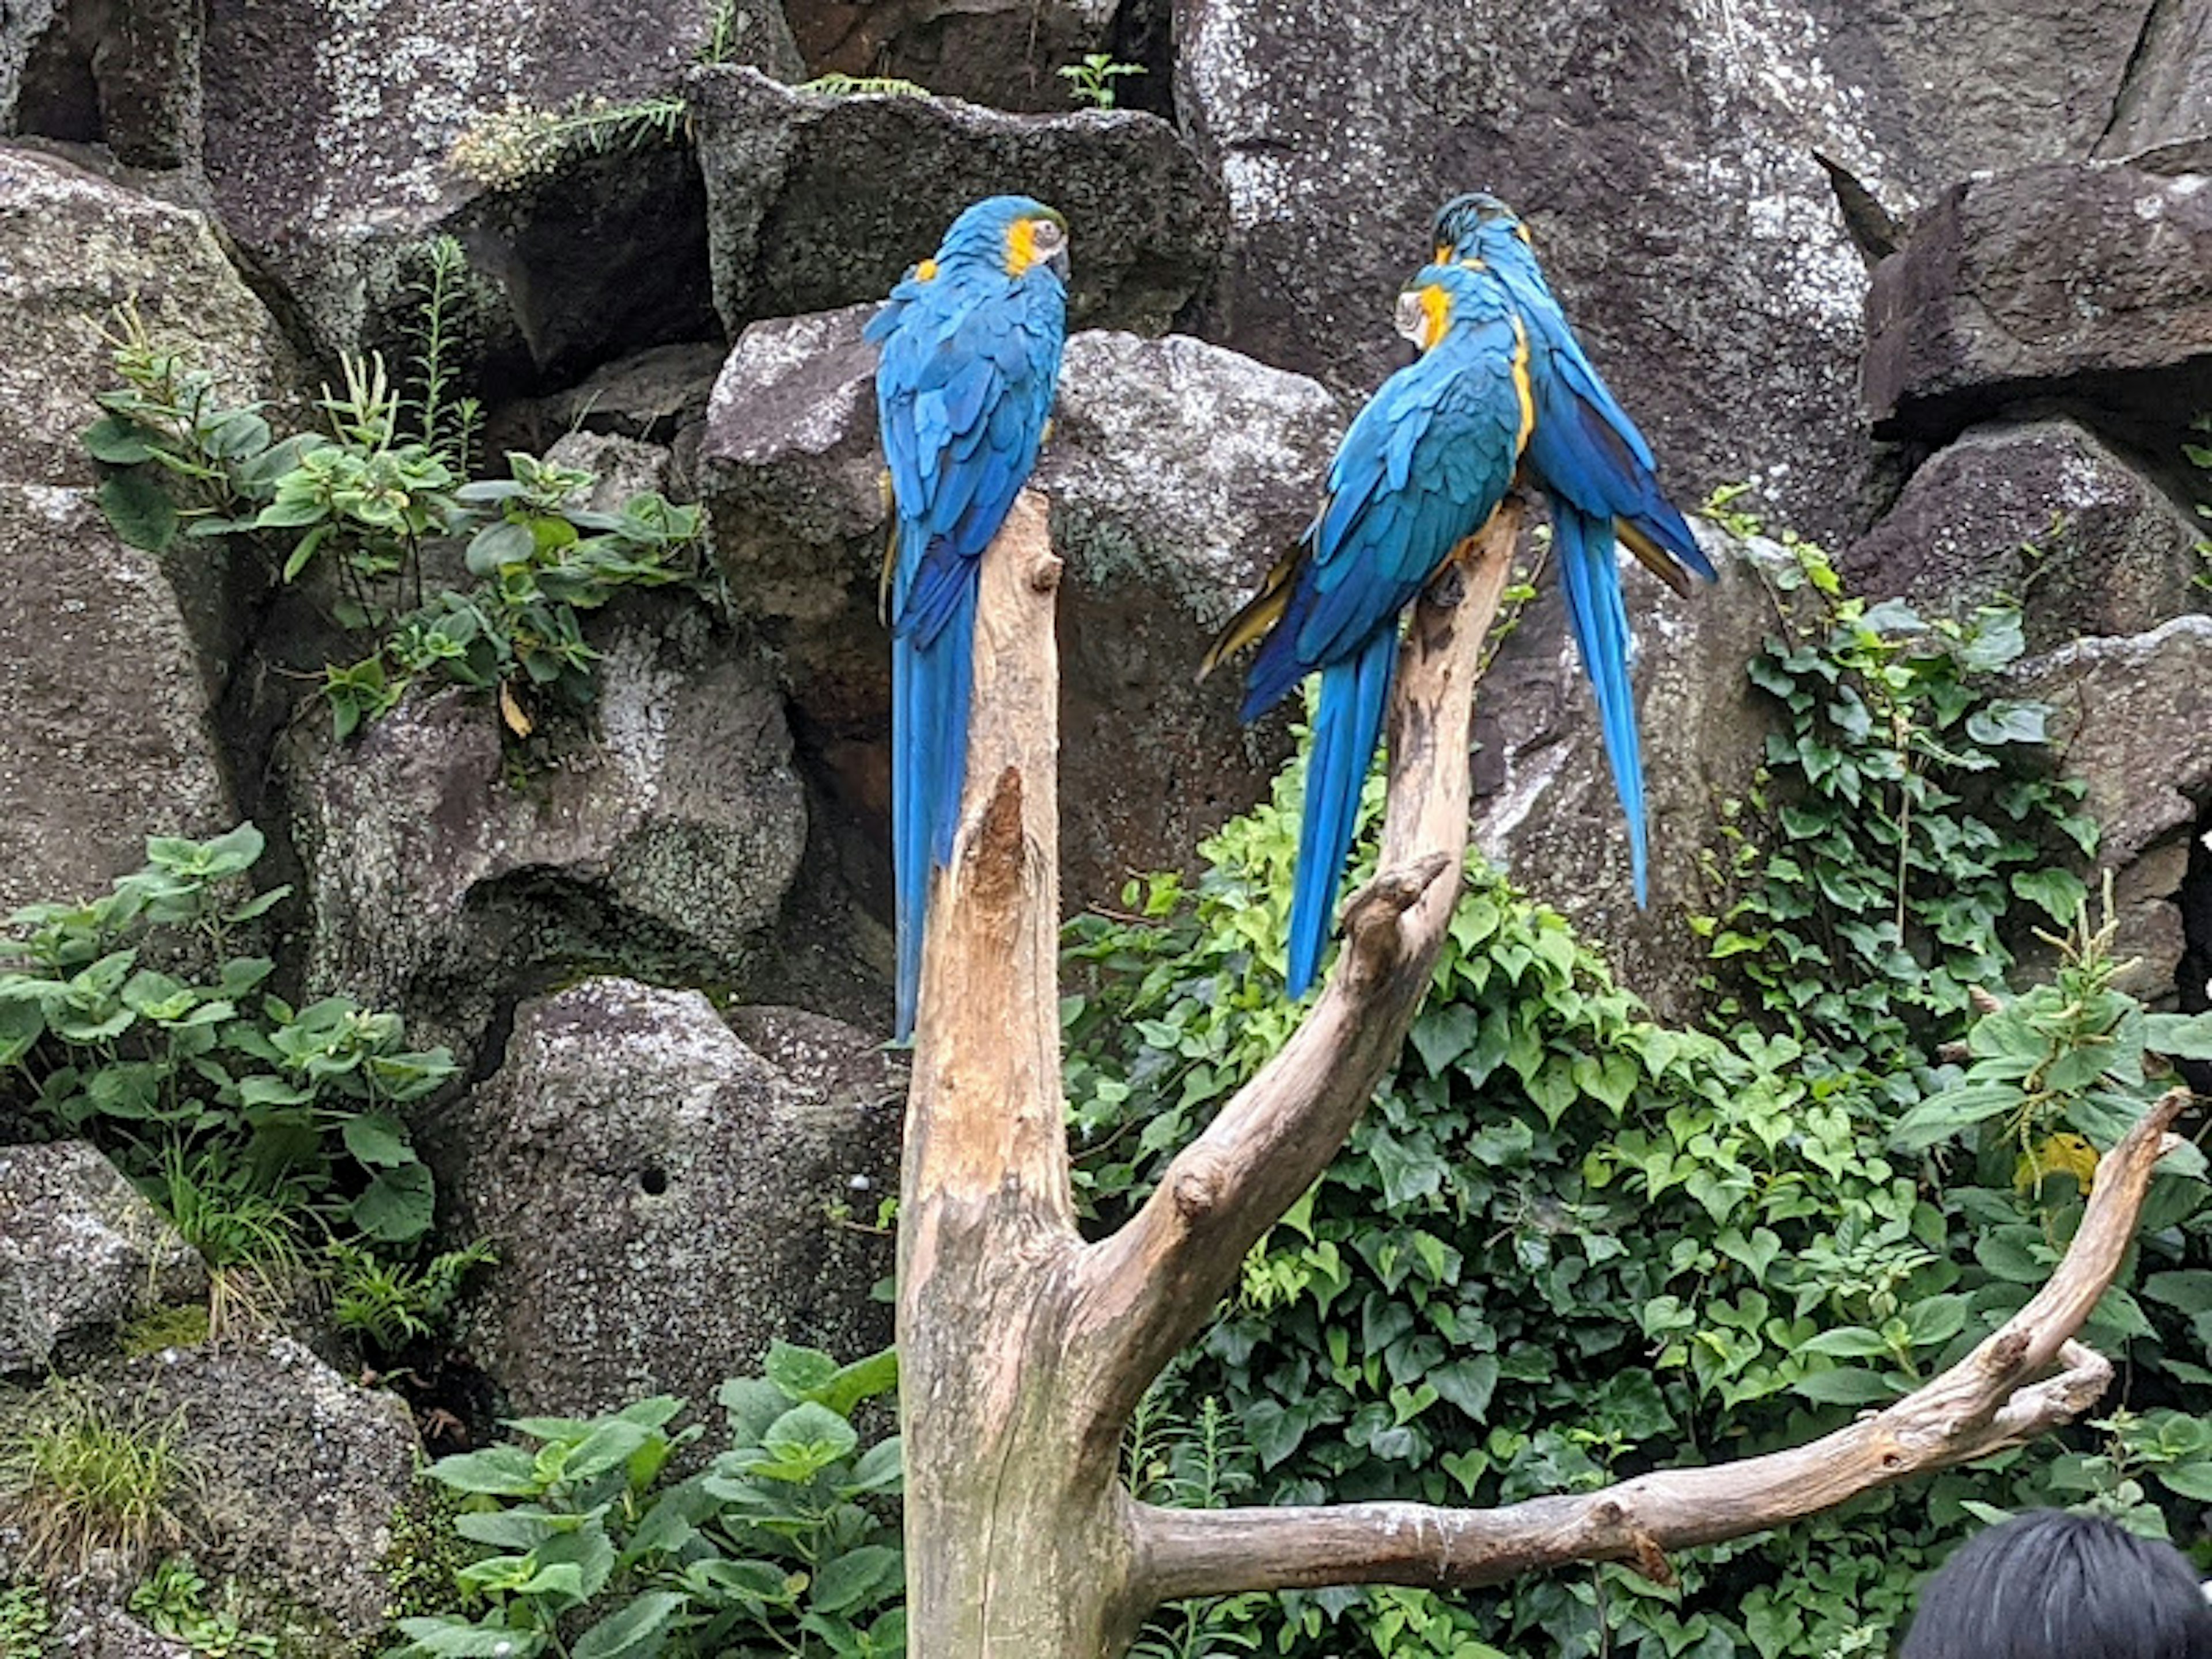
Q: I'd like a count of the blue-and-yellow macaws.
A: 3